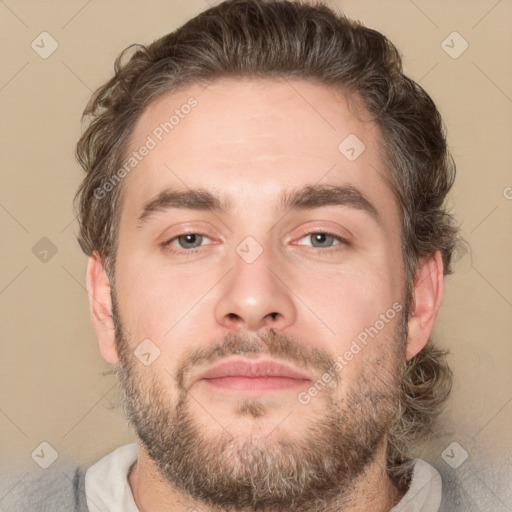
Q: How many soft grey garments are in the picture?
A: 1